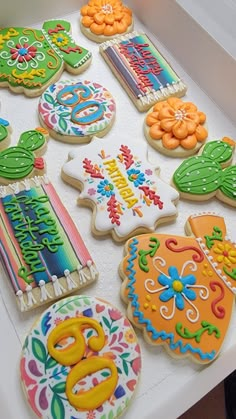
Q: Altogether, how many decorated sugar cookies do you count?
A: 11